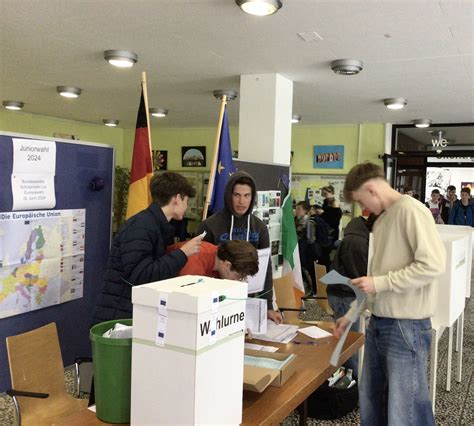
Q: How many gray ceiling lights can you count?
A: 11